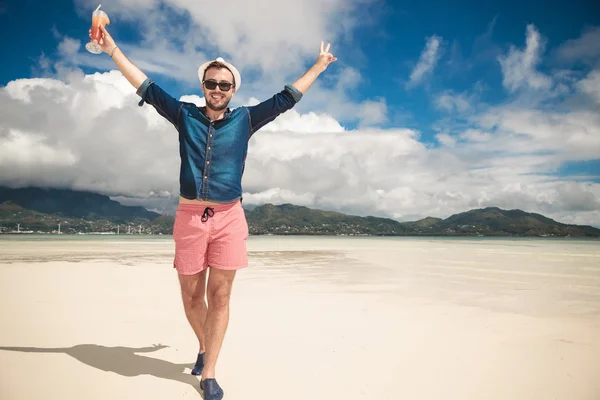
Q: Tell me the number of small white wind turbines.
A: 5